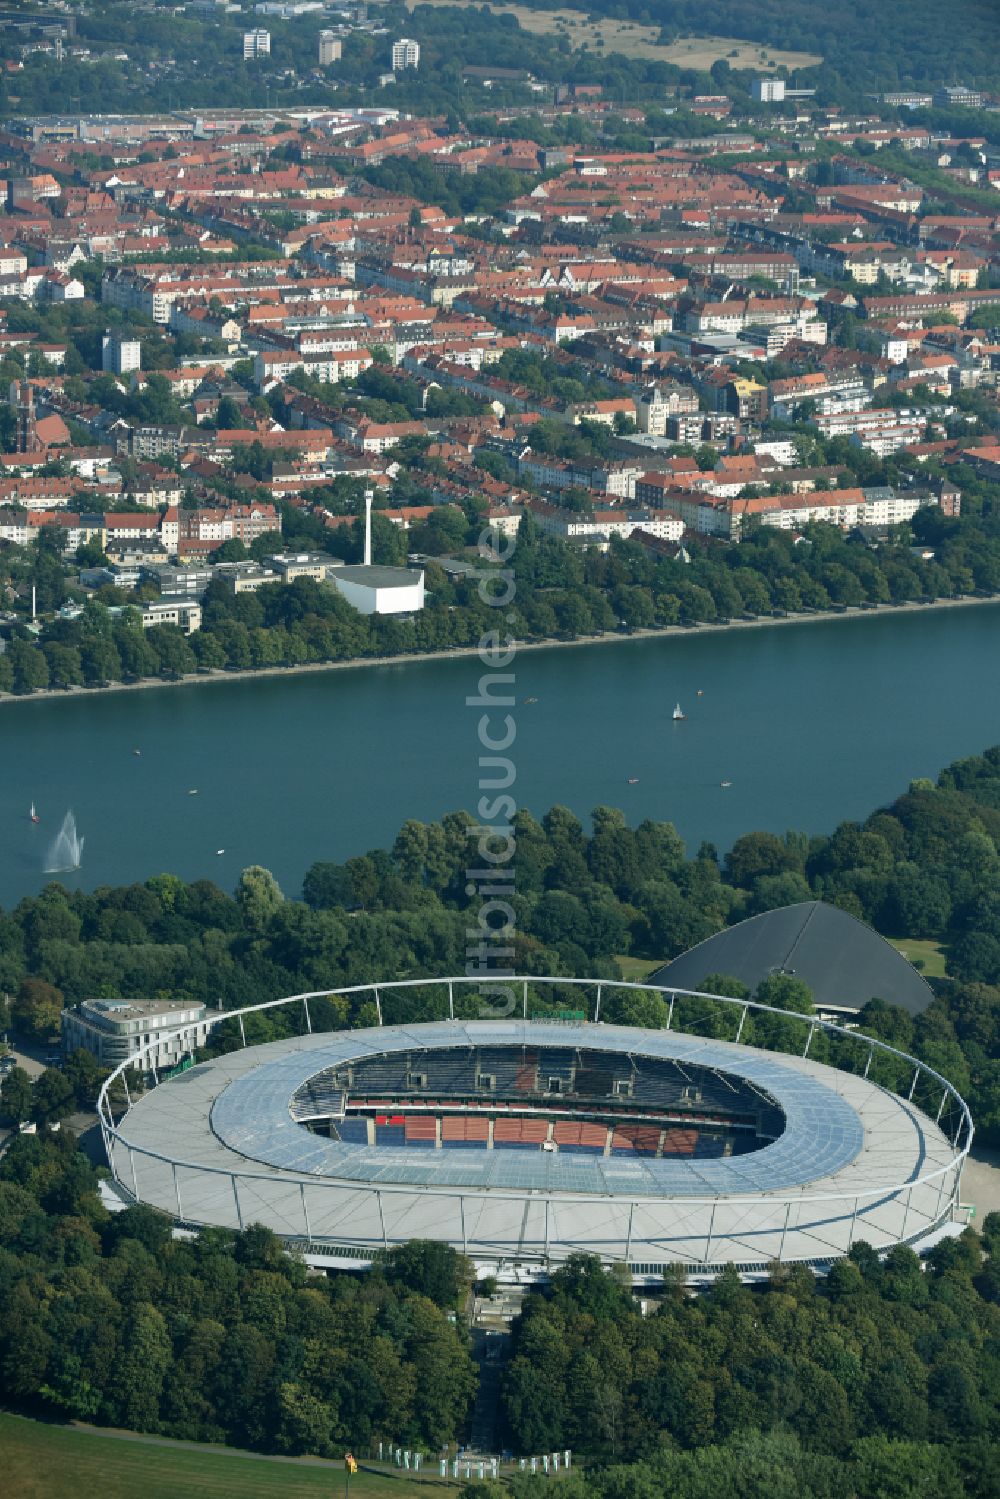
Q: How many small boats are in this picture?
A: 9